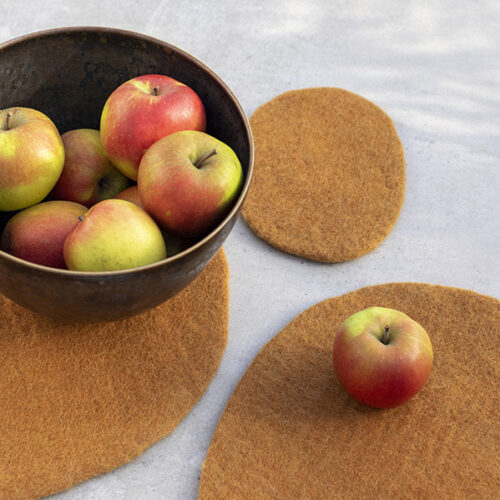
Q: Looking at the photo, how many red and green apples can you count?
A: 8